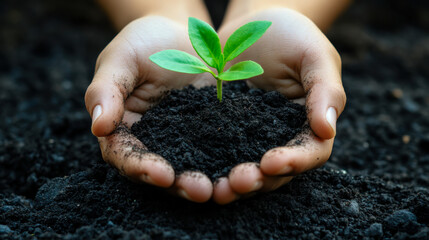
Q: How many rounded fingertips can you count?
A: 7